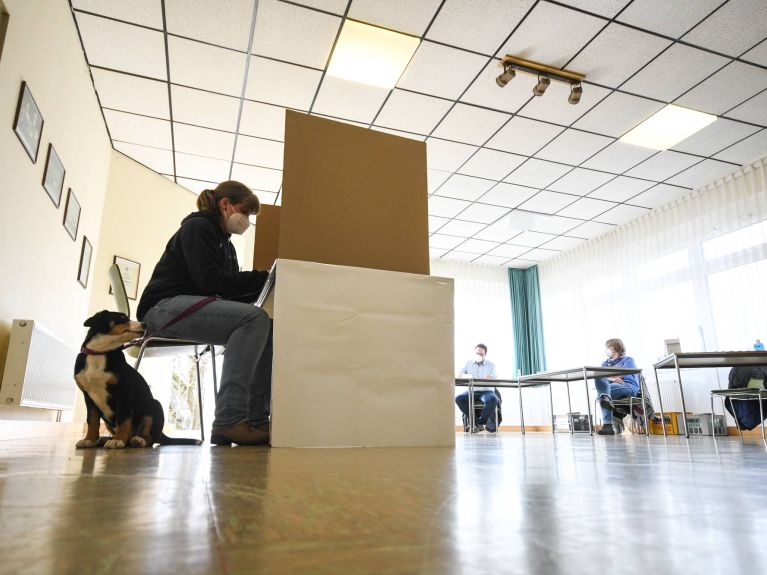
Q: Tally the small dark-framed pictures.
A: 5